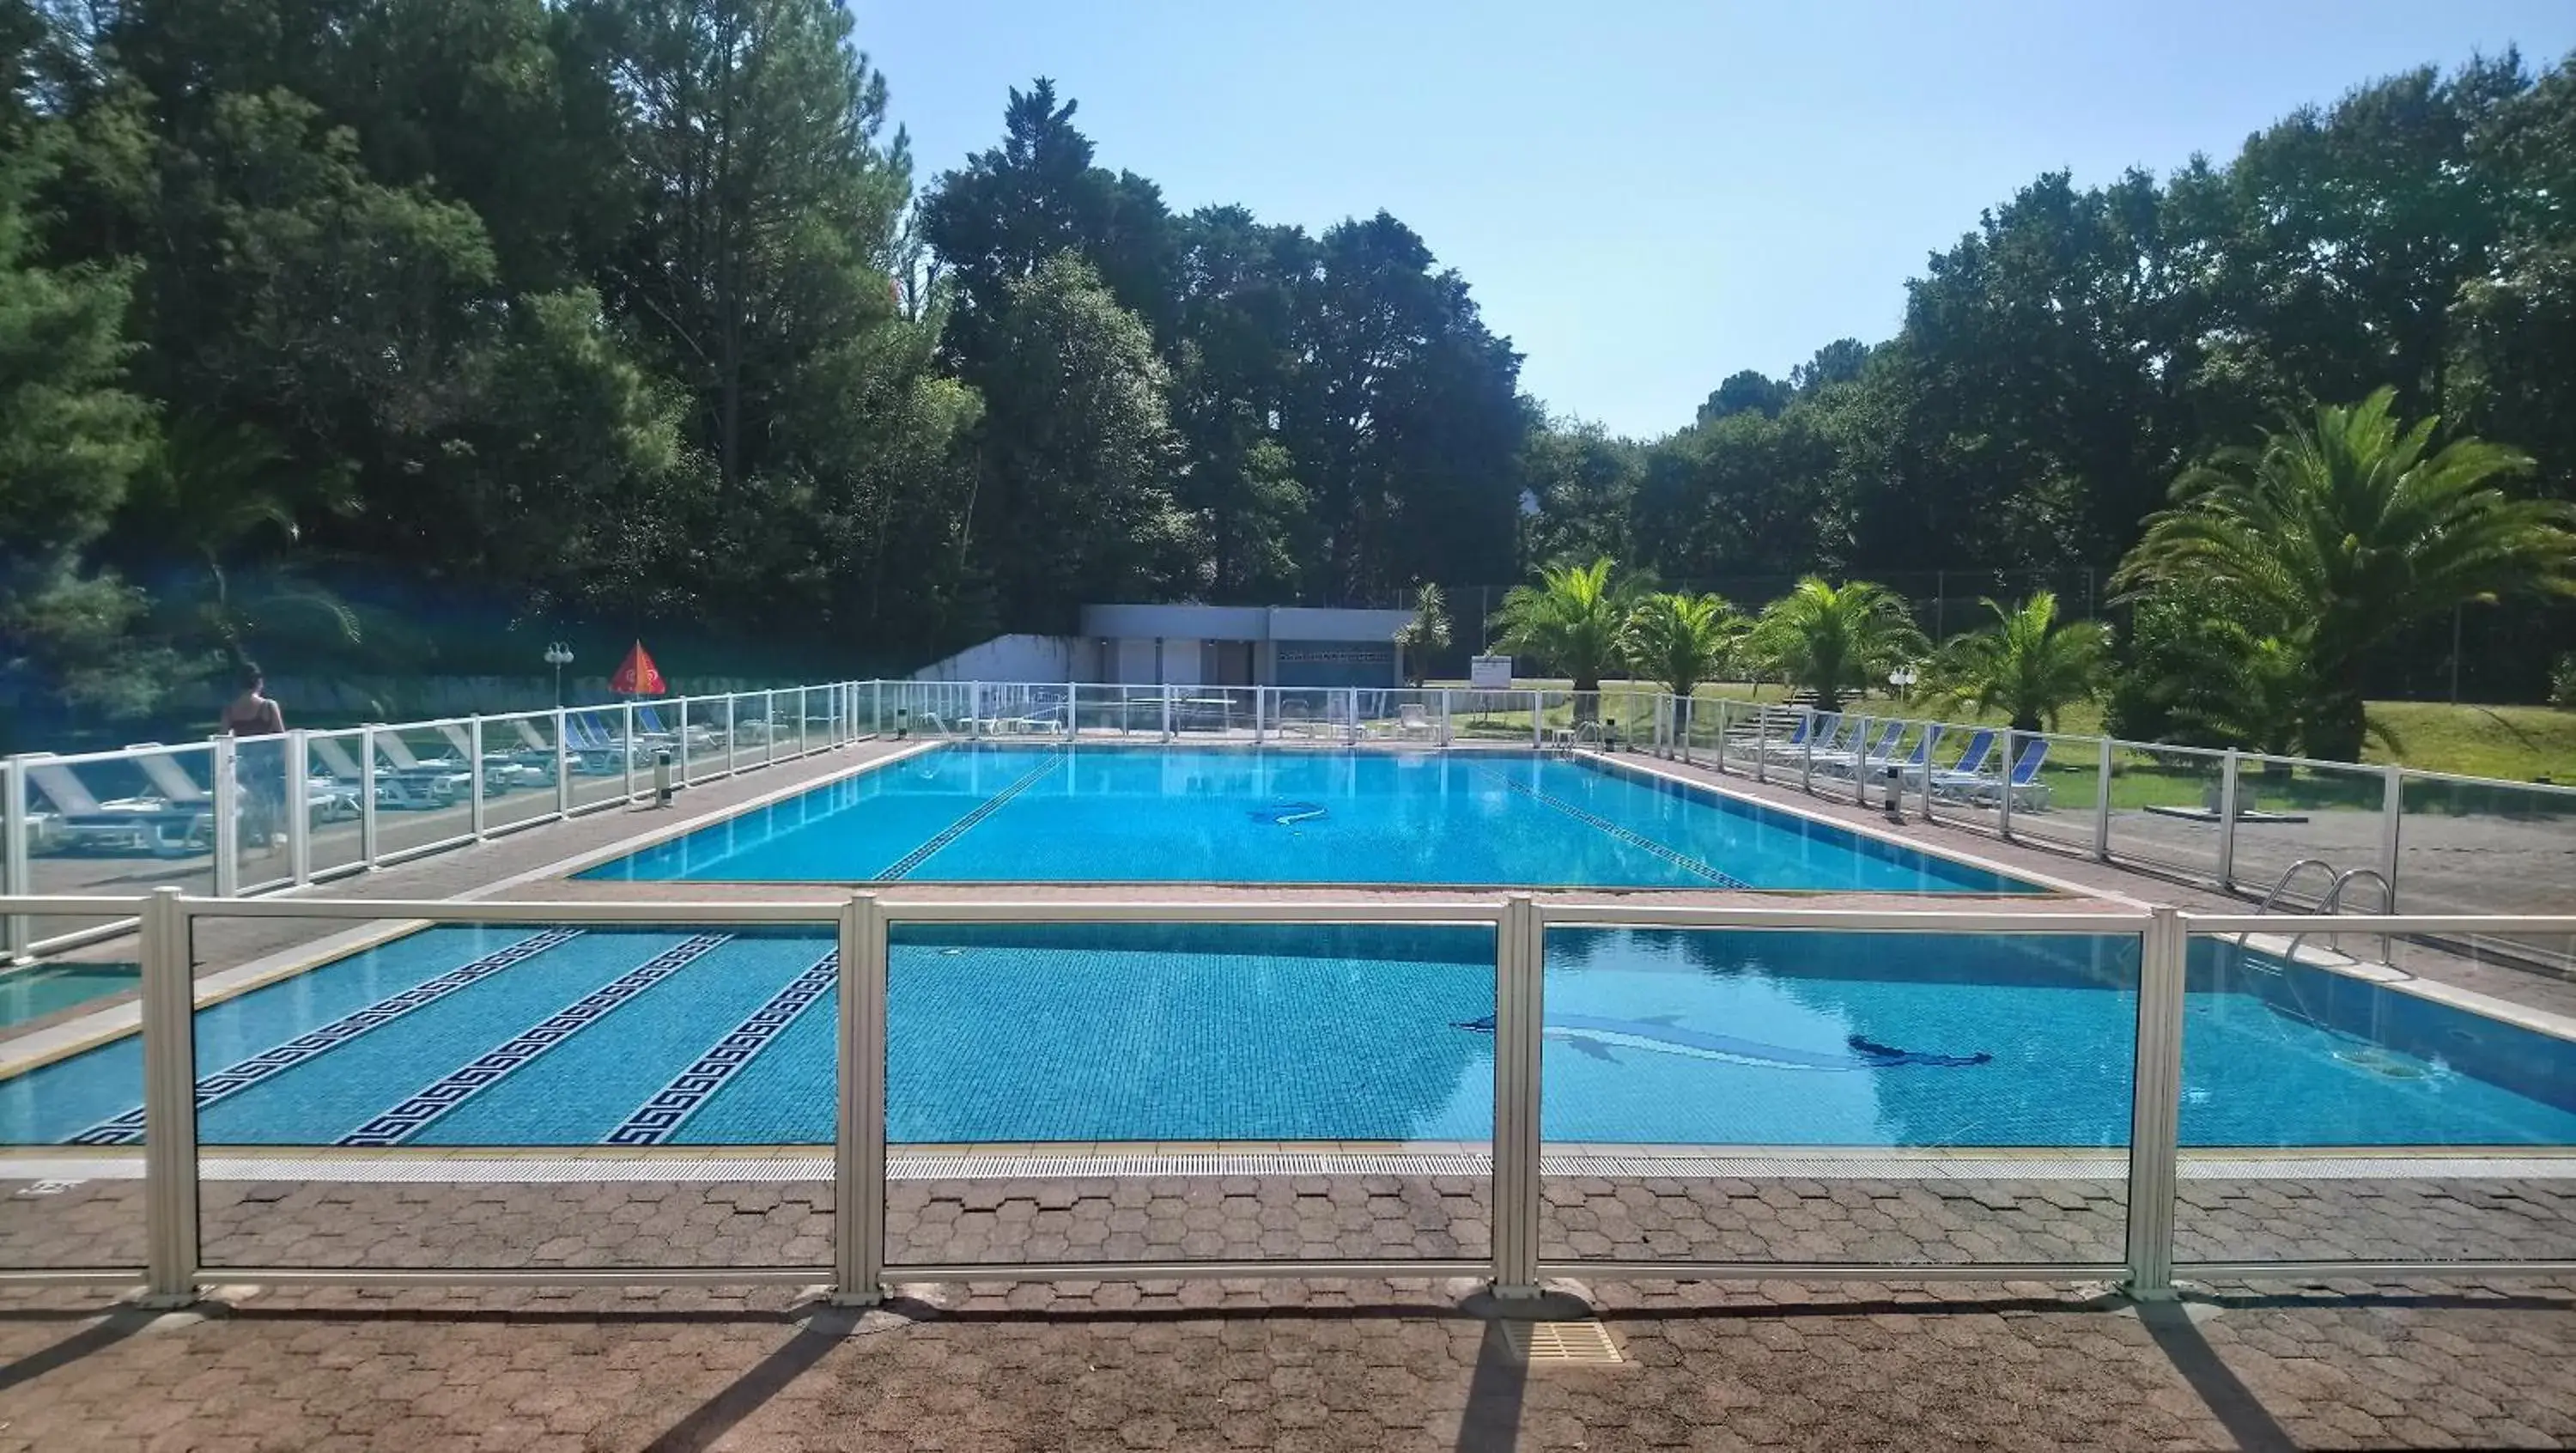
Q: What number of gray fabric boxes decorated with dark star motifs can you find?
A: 0